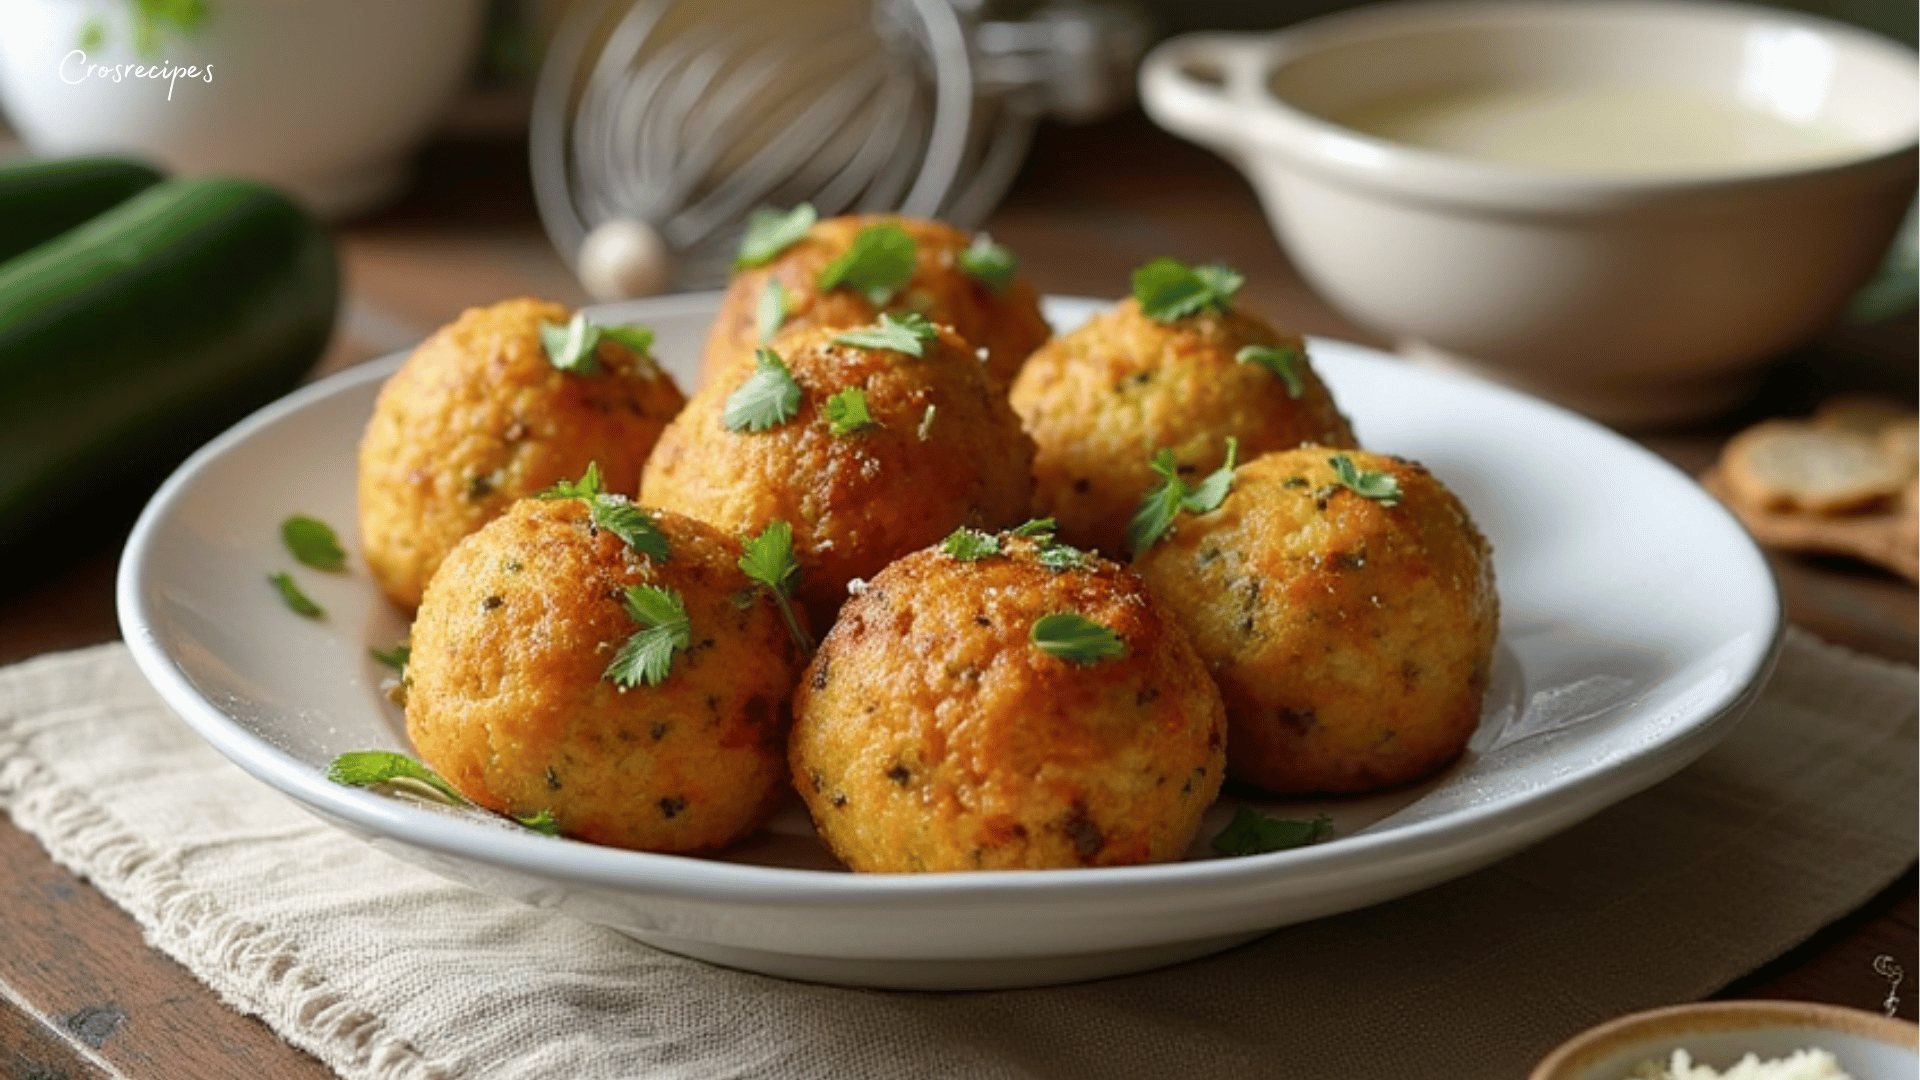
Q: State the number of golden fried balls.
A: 7